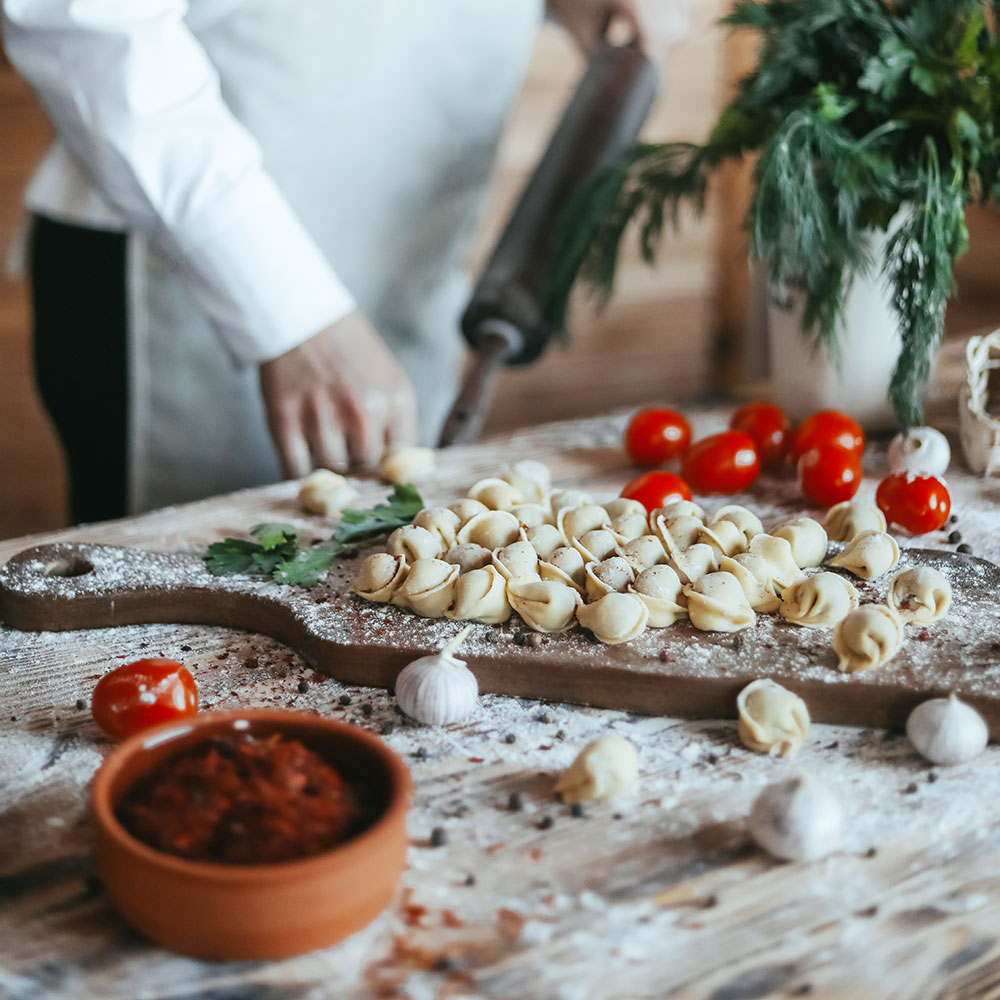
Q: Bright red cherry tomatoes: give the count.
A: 8